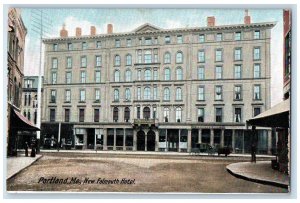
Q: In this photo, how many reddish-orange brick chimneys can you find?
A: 6